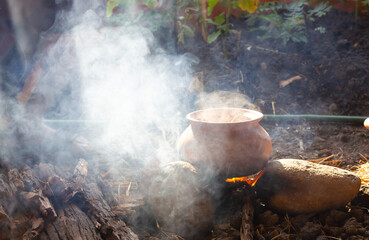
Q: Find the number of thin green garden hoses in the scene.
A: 1